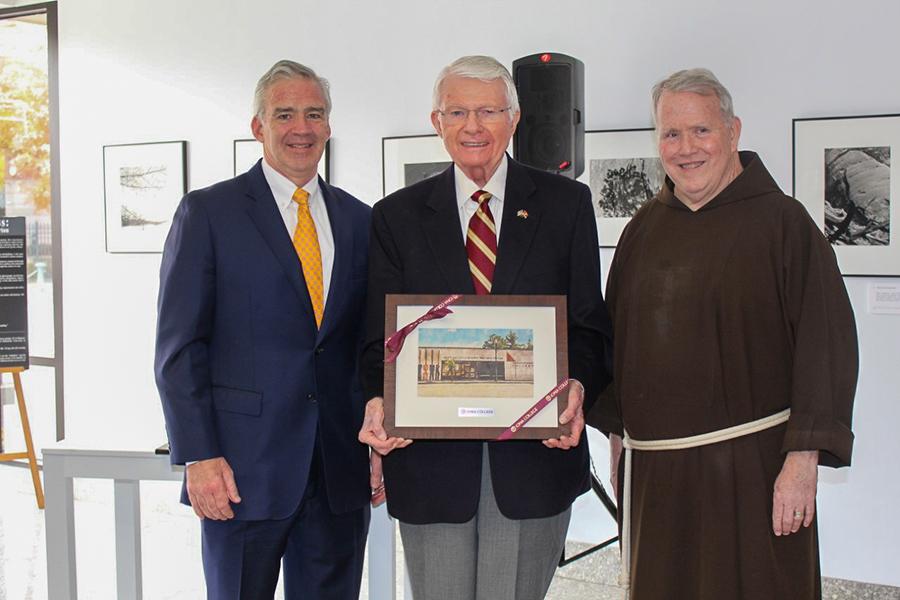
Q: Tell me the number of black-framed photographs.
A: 5